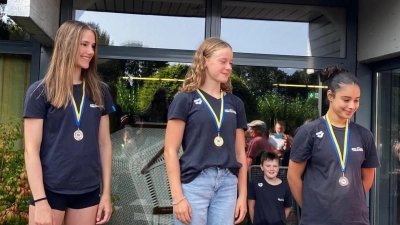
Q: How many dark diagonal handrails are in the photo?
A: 1